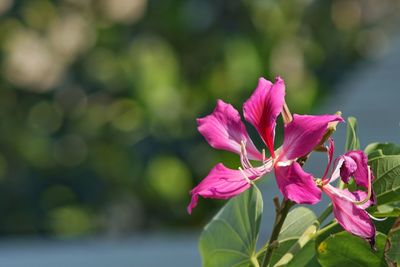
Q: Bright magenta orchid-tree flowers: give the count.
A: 2